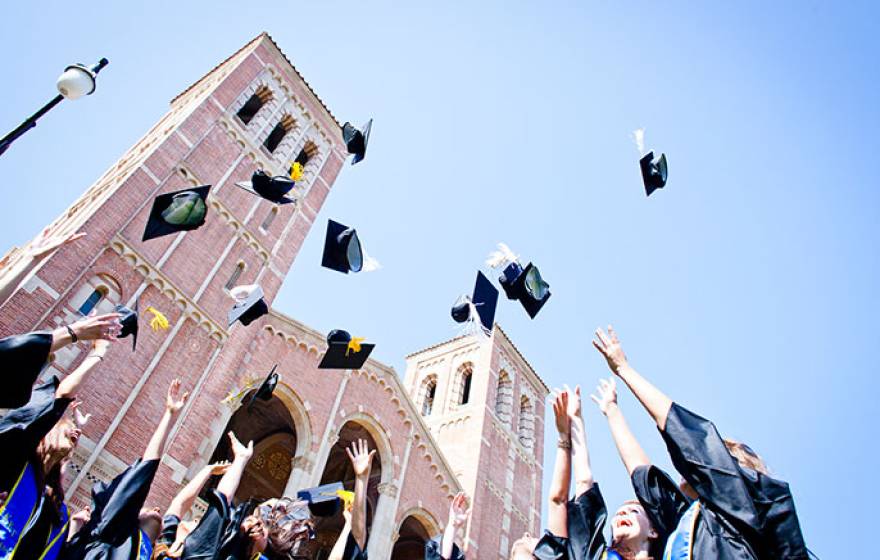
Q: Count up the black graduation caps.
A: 13